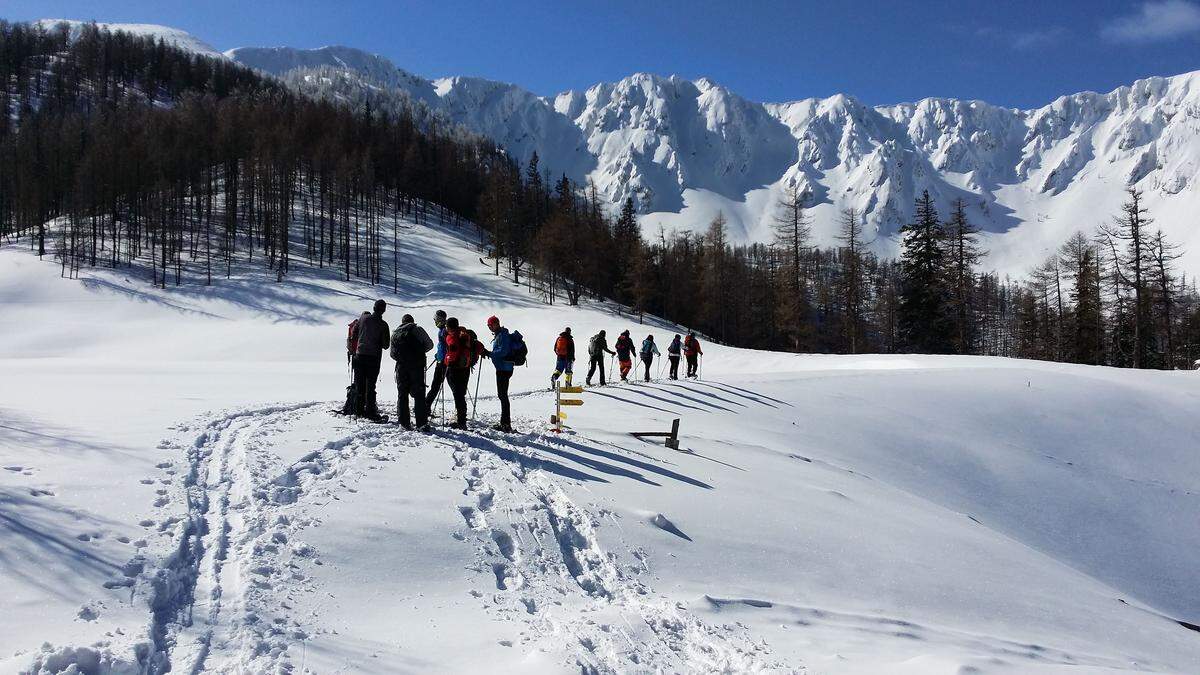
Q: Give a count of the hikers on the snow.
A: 12